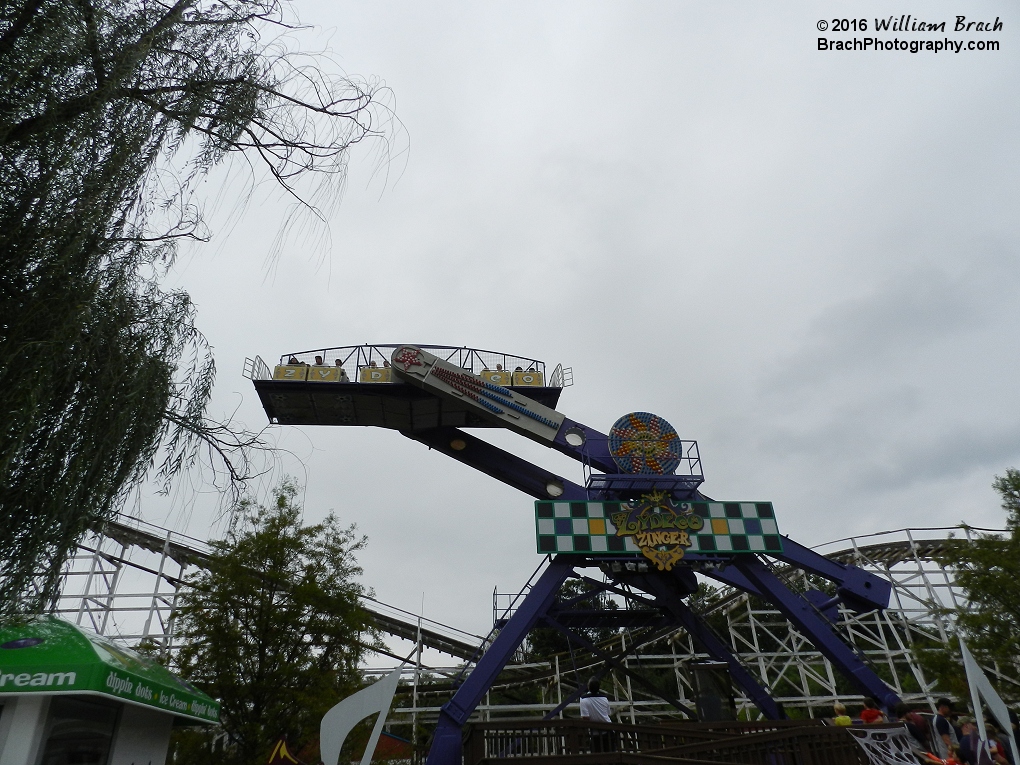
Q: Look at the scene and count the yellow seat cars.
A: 5